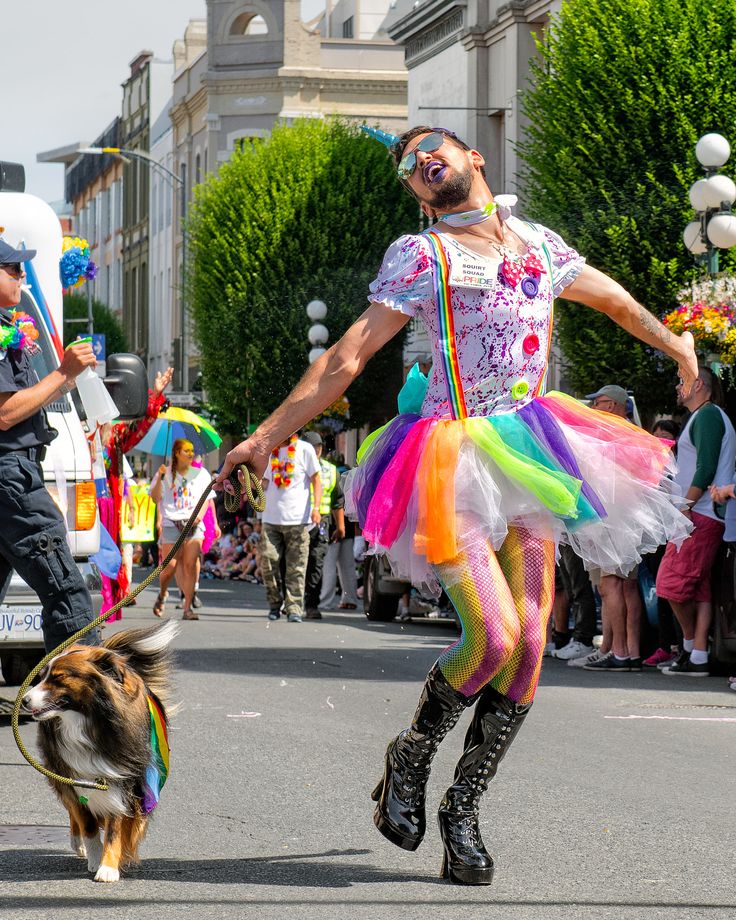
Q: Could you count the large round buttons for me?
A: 3